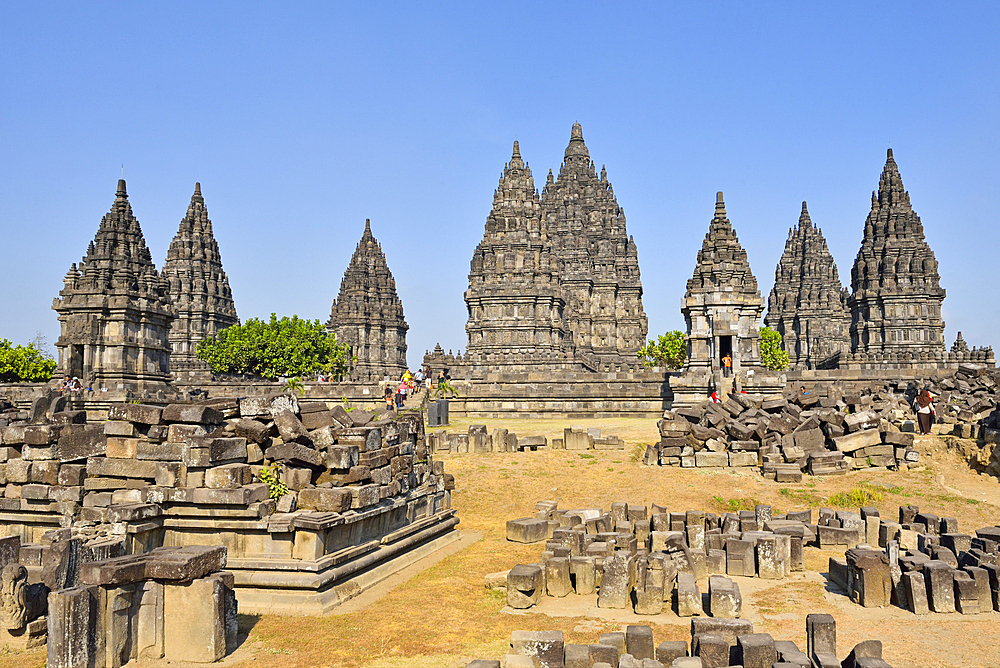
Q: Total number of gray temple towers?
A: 8